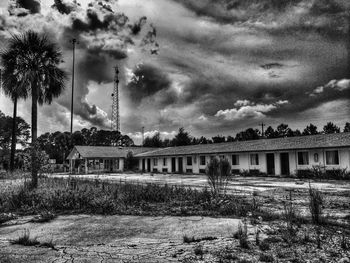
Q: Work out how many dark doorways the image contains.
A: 6